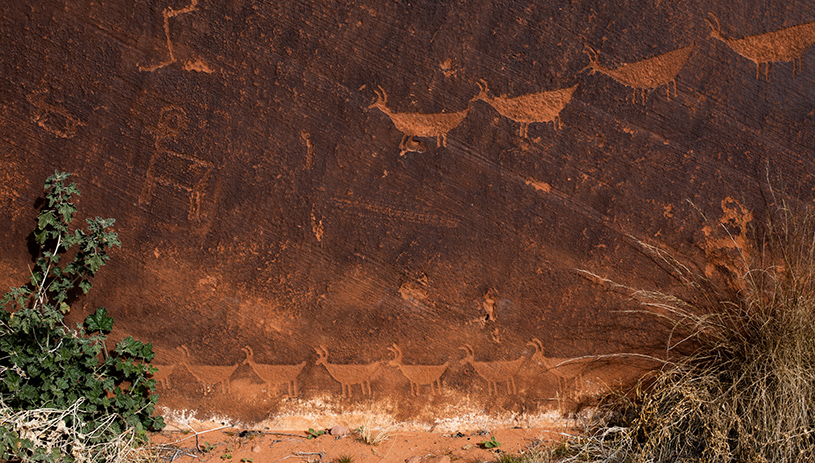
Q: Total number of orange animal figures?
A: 11